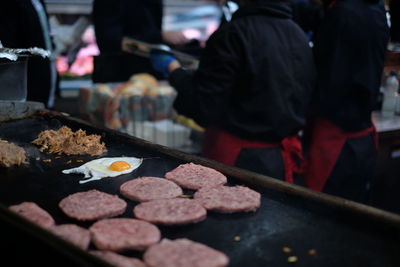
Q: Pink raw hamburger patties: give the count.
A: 10